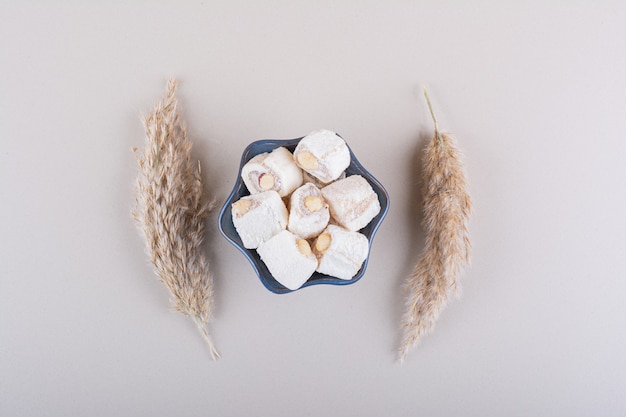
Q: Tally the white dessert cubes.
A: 7